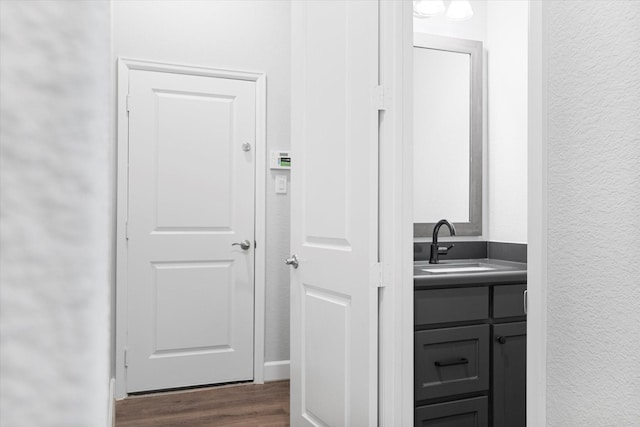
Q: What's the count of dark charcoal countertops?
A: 1